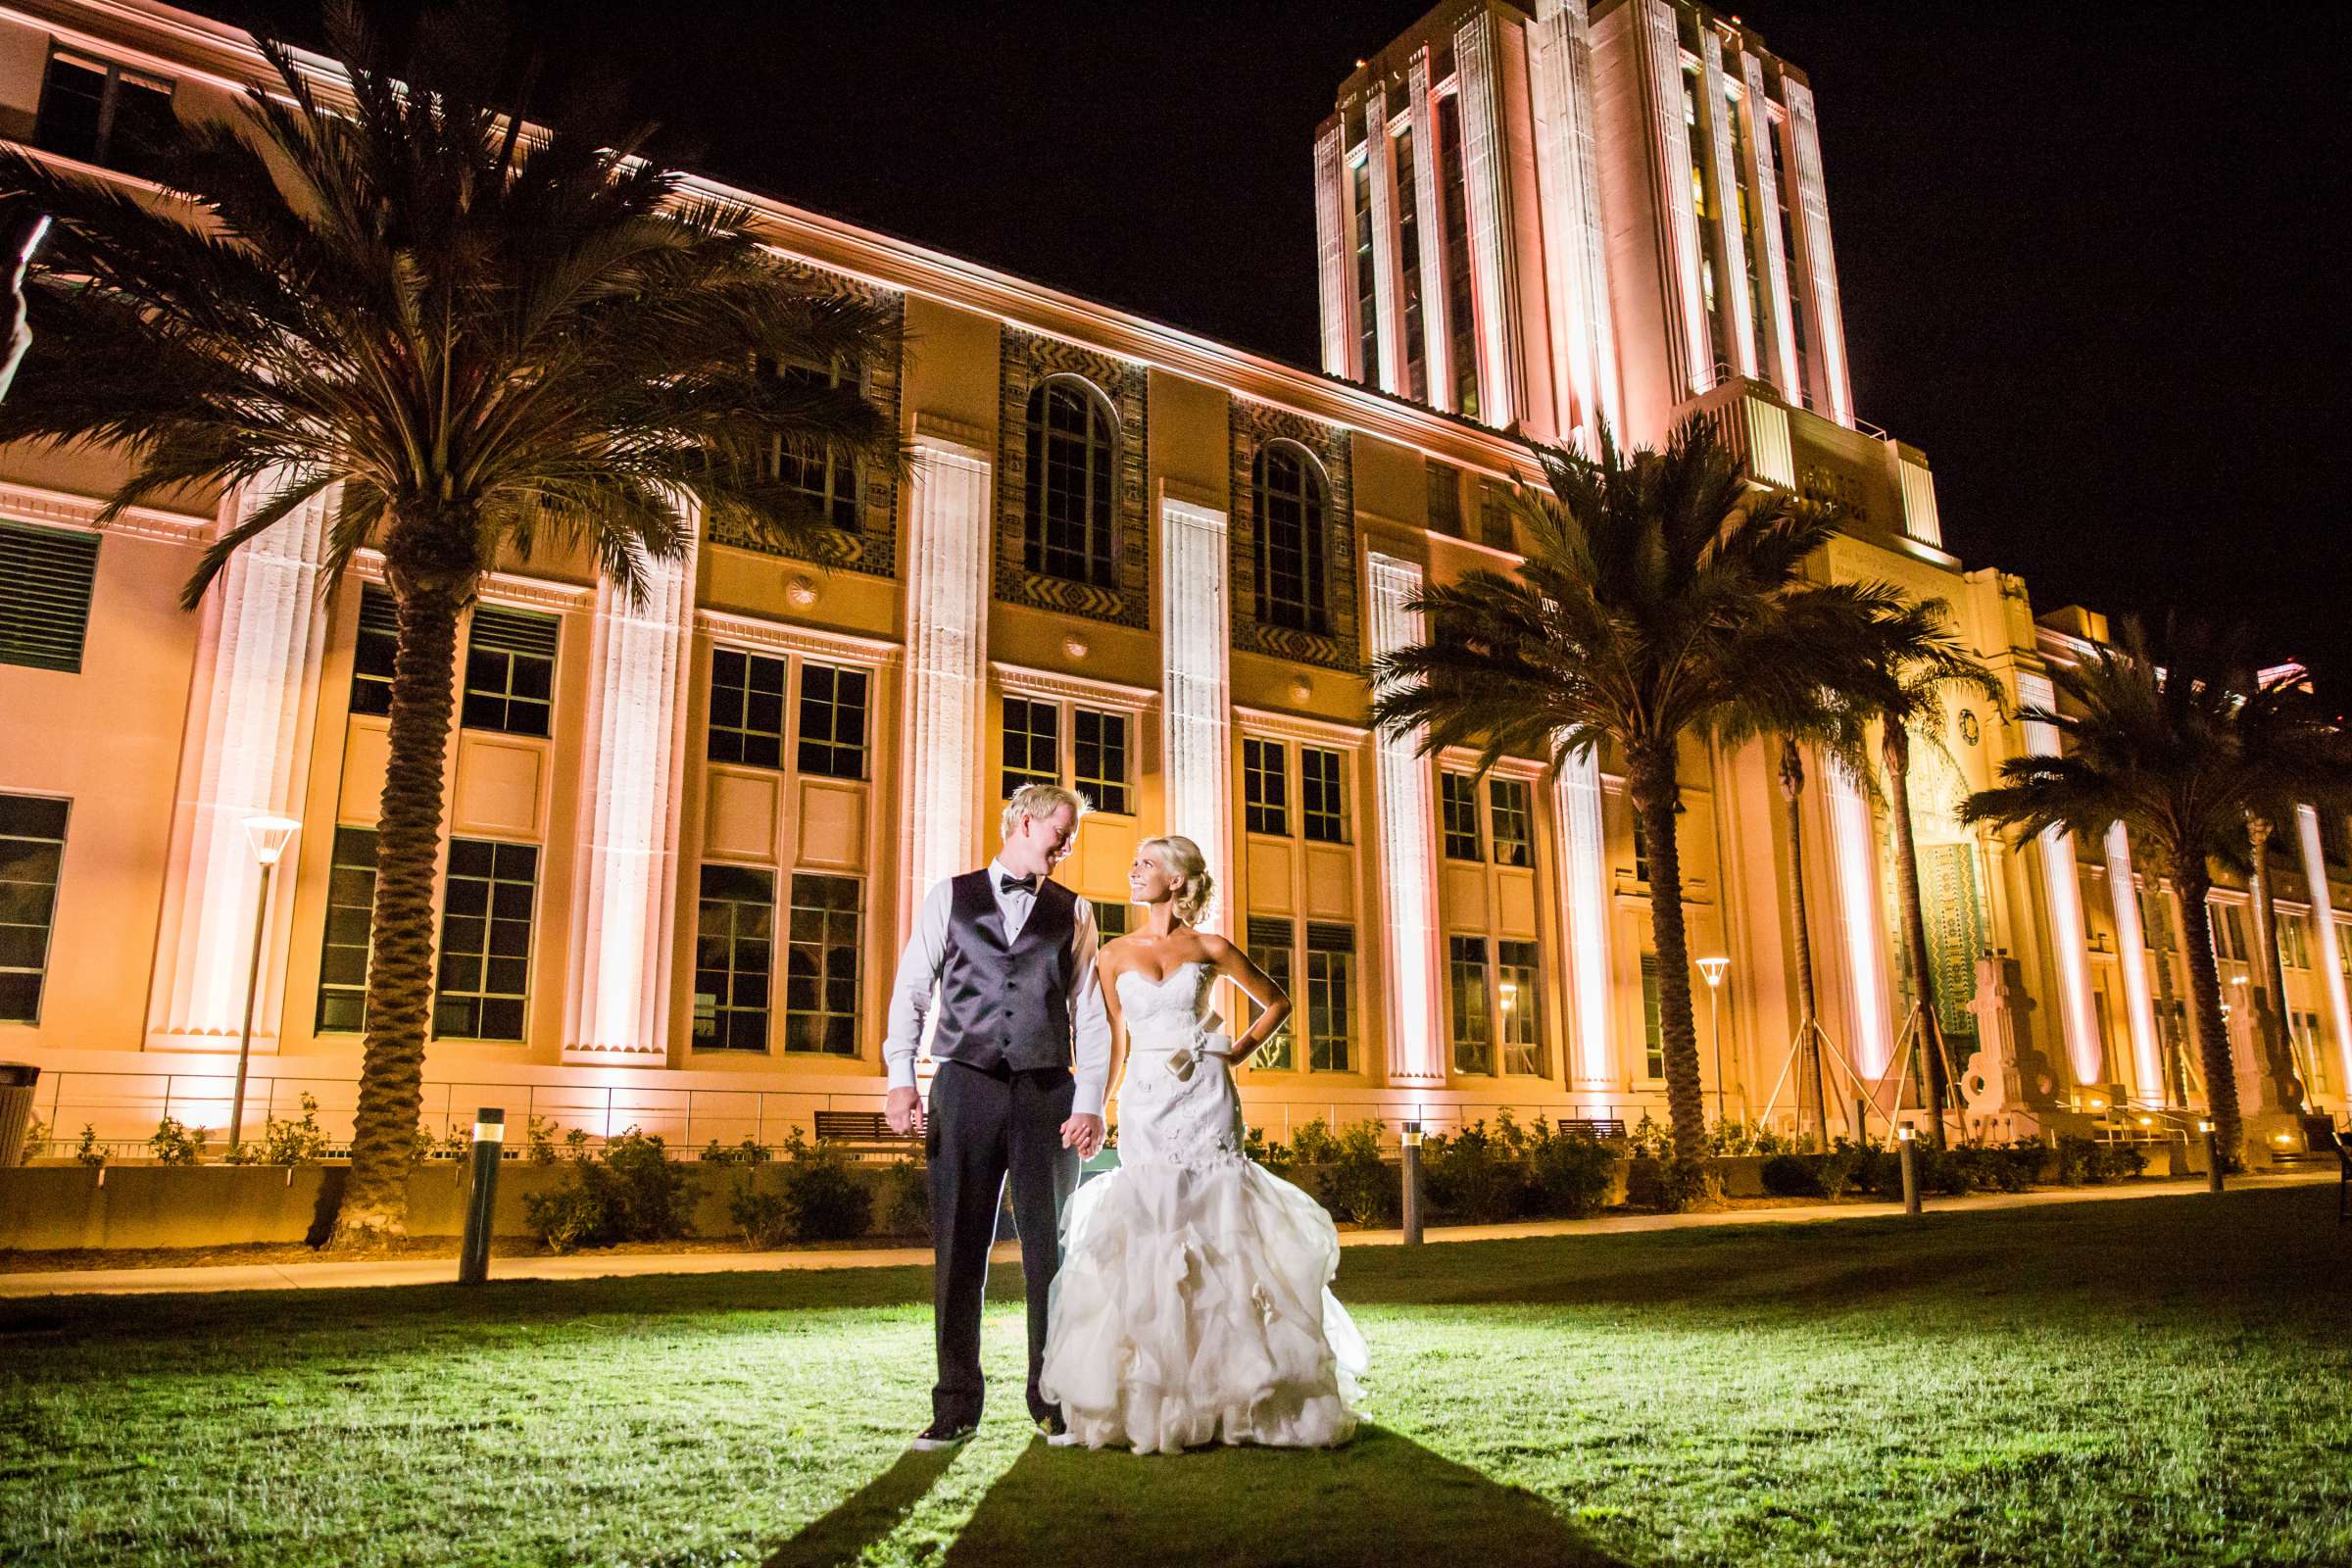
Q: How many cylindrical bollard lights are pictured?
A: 4